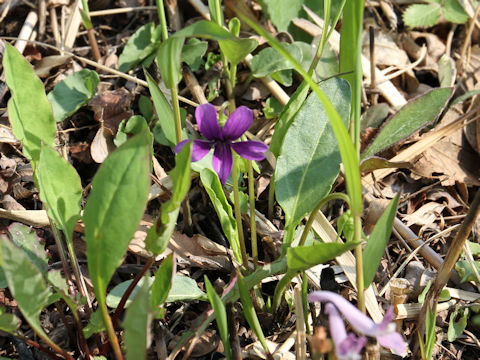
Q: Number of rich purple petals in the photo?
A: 5